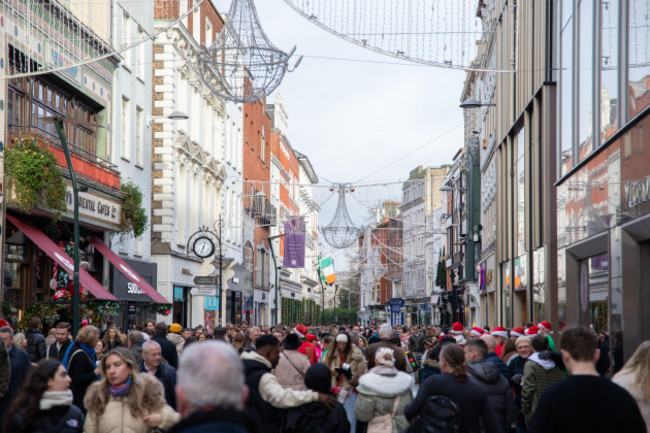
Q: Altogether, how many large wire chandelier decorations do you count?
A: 2